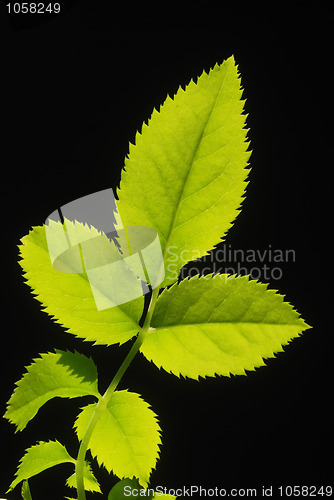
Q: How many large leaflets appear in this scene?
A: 3